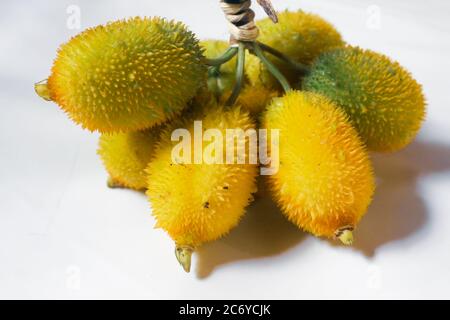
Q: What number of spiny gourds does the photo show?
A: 7